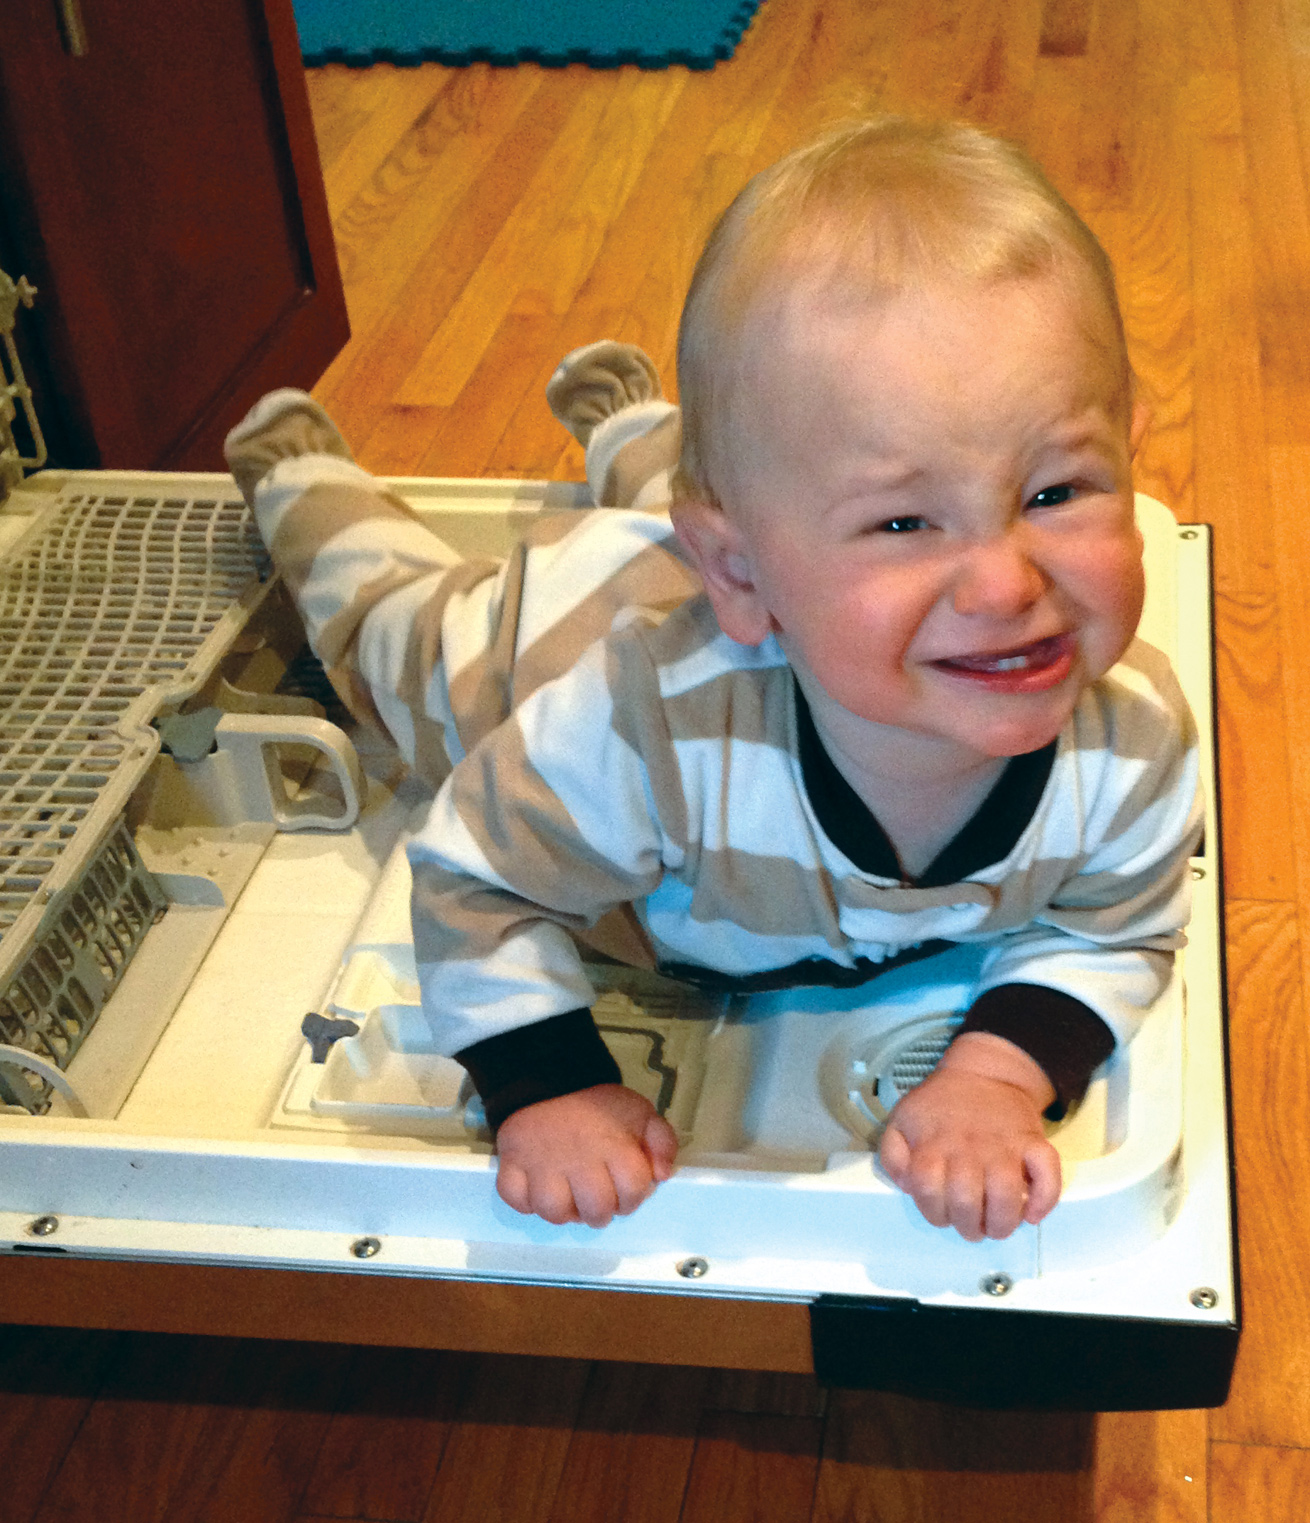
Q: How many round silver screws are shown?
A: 7